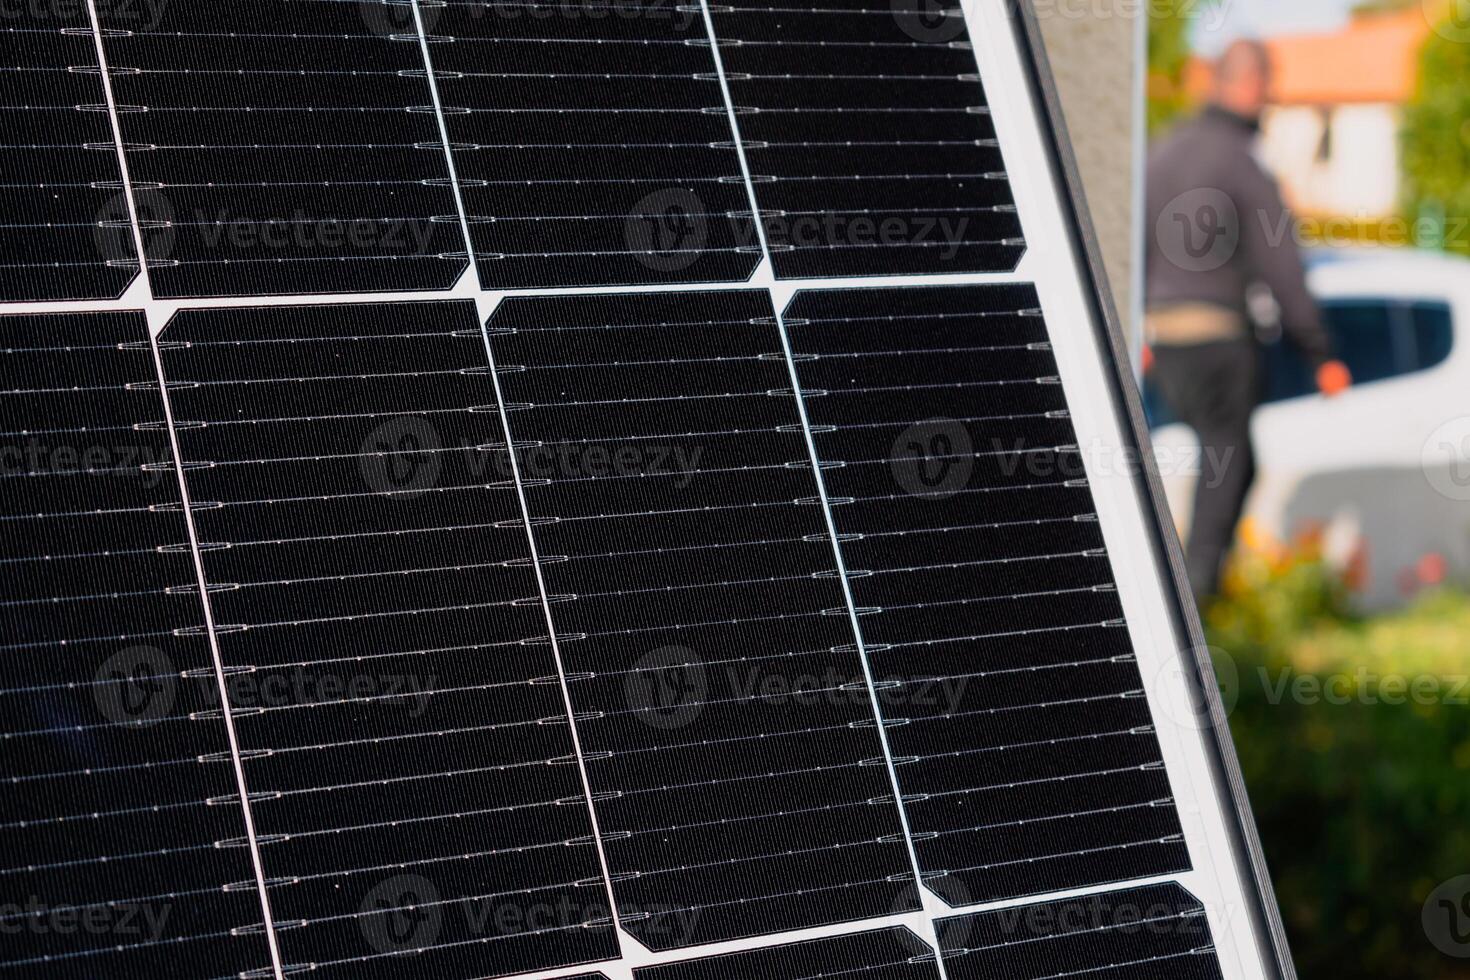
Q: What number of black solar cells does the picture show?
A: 11